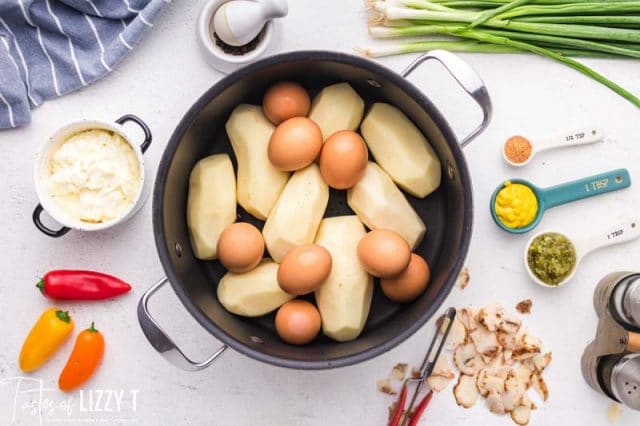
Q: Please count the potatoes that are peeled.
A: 8